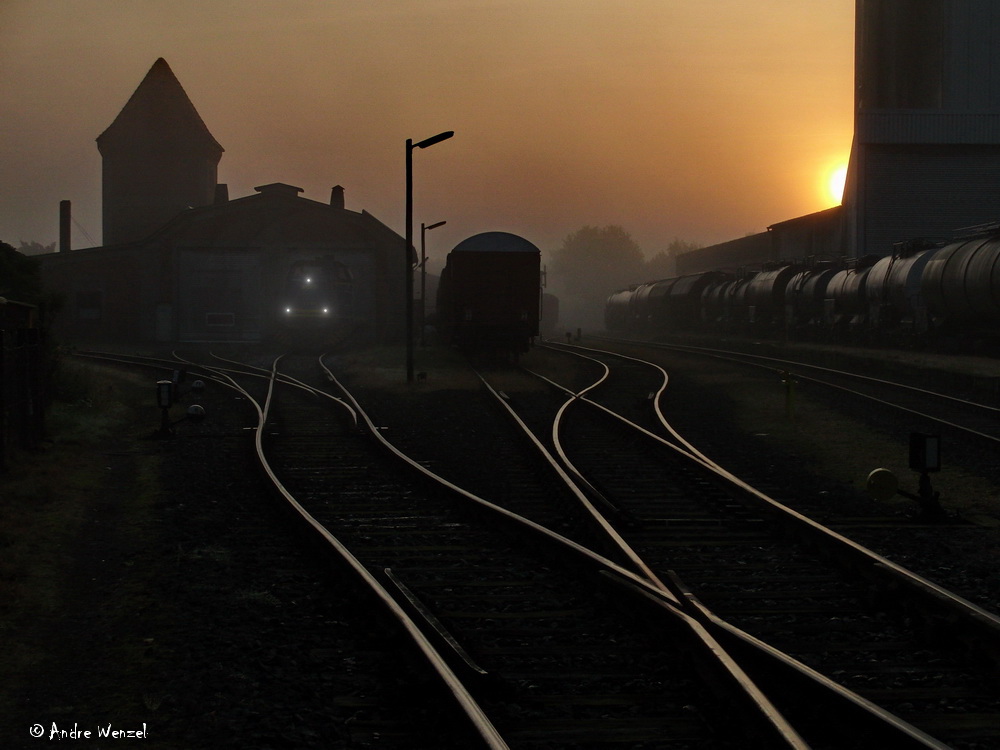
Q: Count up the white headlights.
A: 3